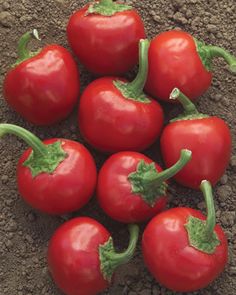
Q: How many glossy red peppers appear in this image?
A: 9